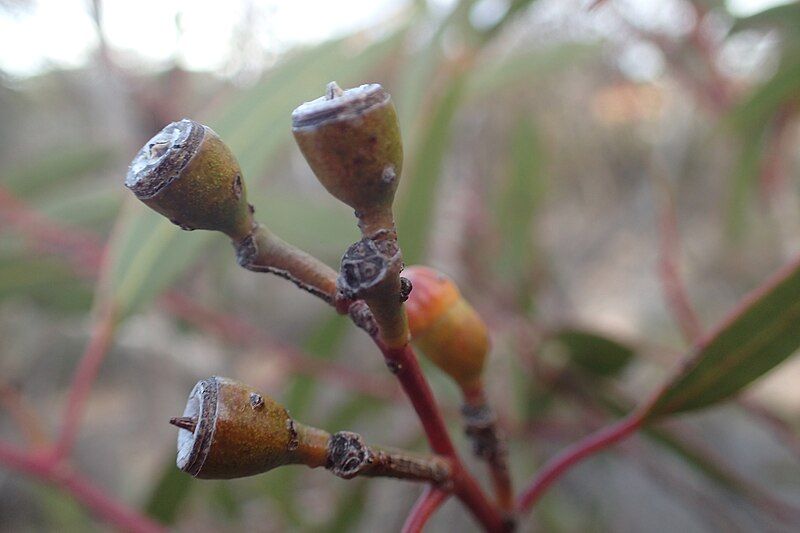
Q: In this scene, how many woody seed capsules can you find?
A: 3